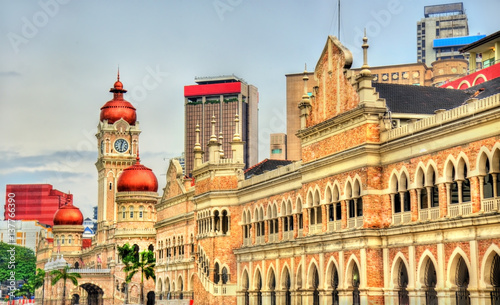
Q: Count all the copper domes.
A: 3